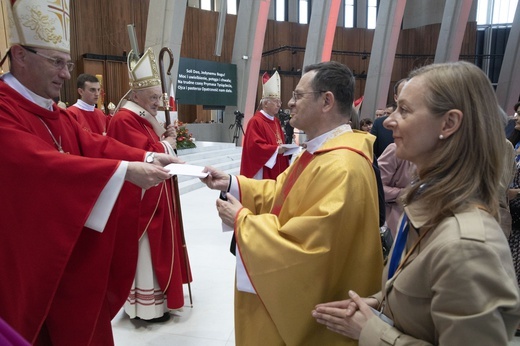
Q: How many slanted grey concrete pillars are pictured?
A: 6